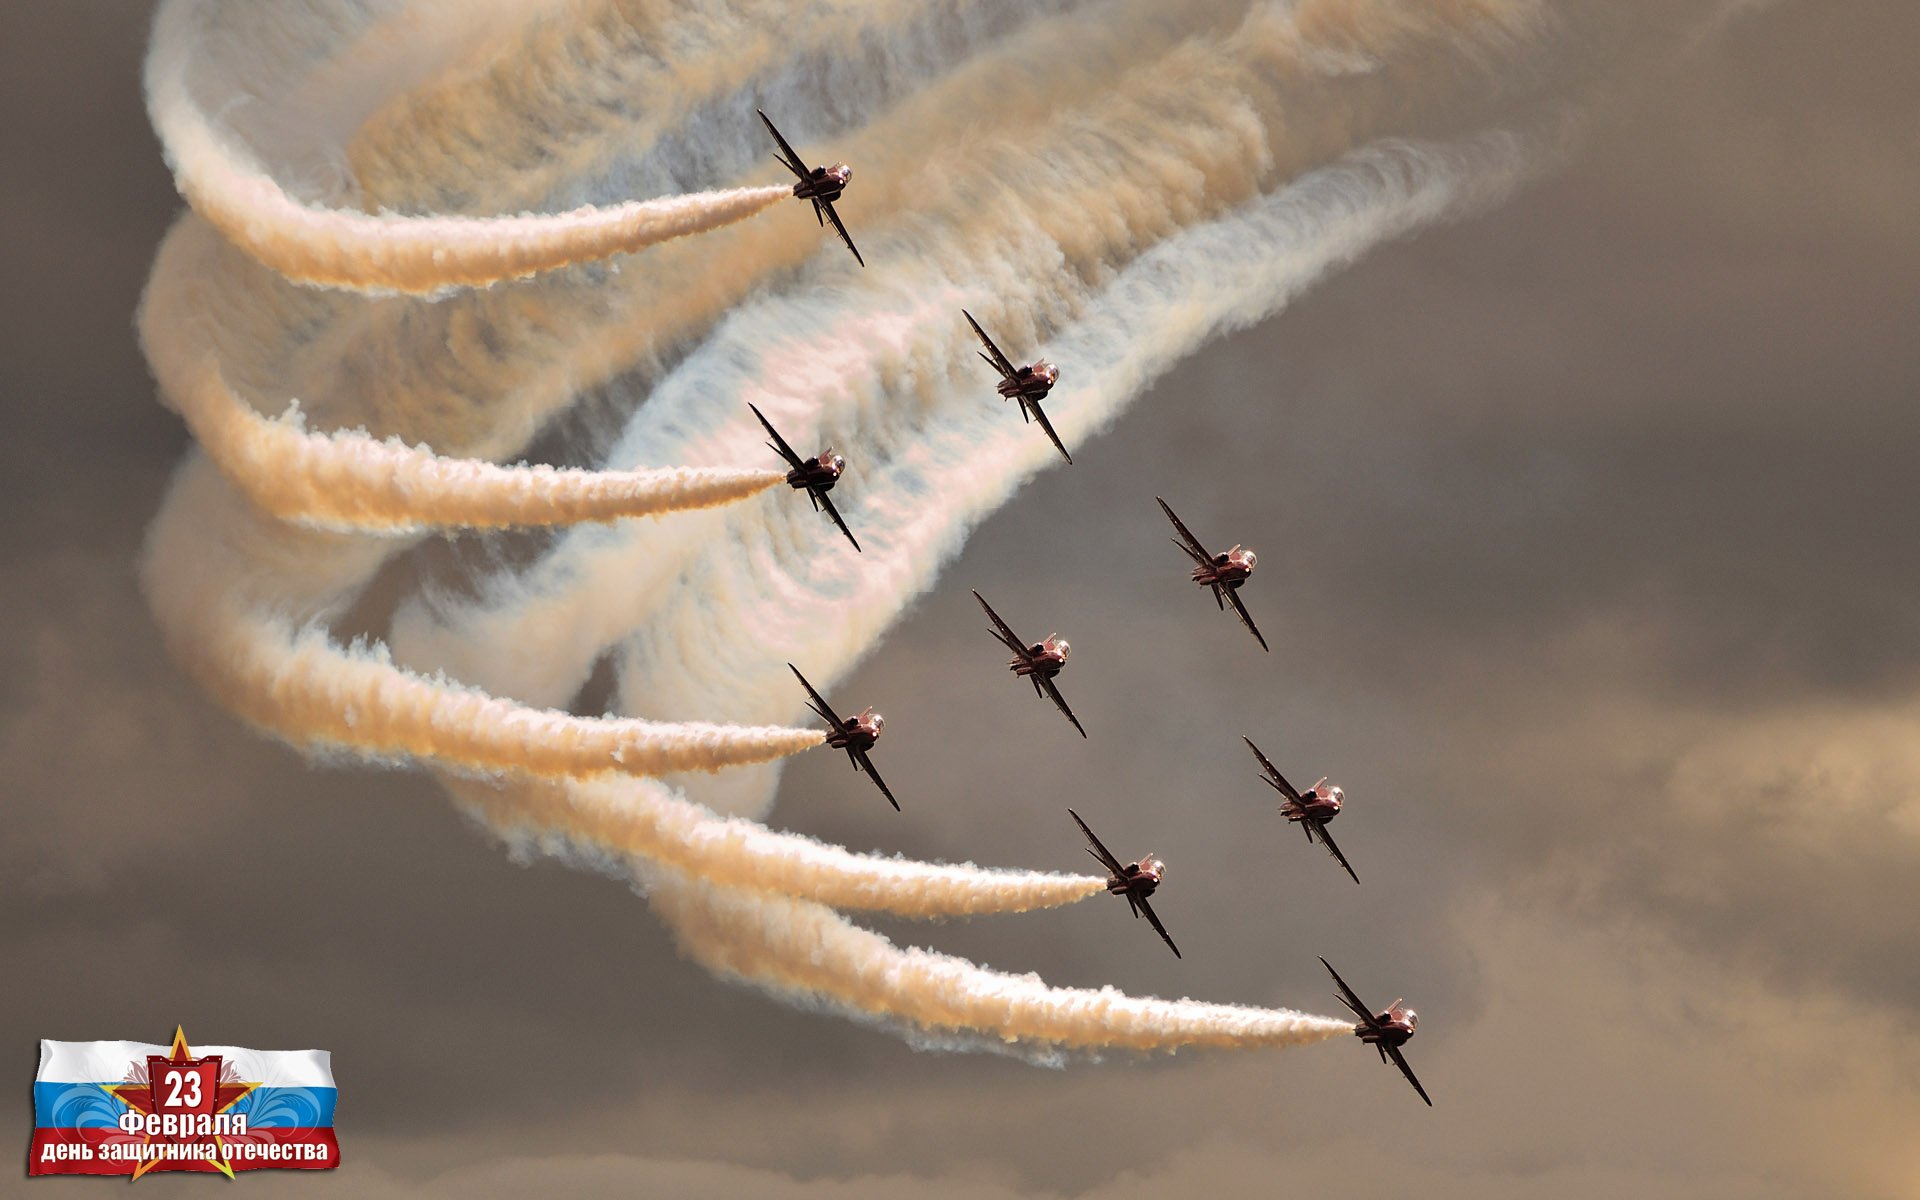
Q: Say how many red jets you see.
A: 9